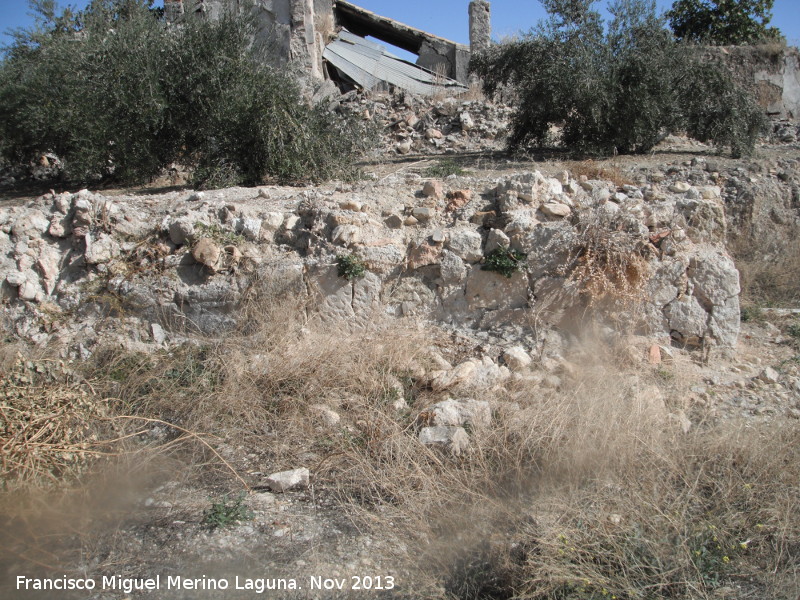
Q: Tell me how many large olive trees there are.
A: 2